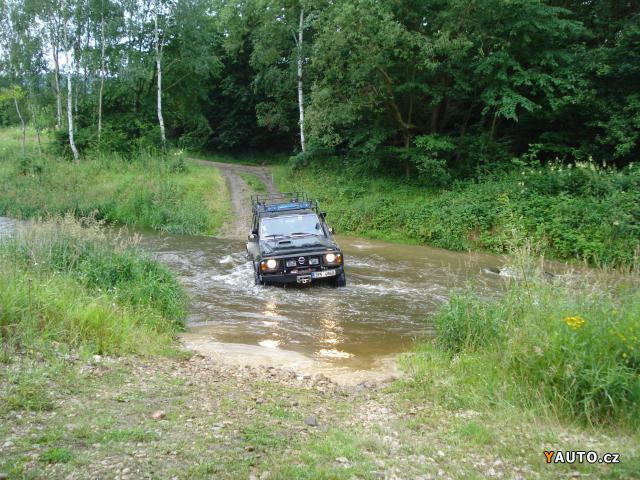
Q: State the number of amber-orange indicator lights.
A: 2